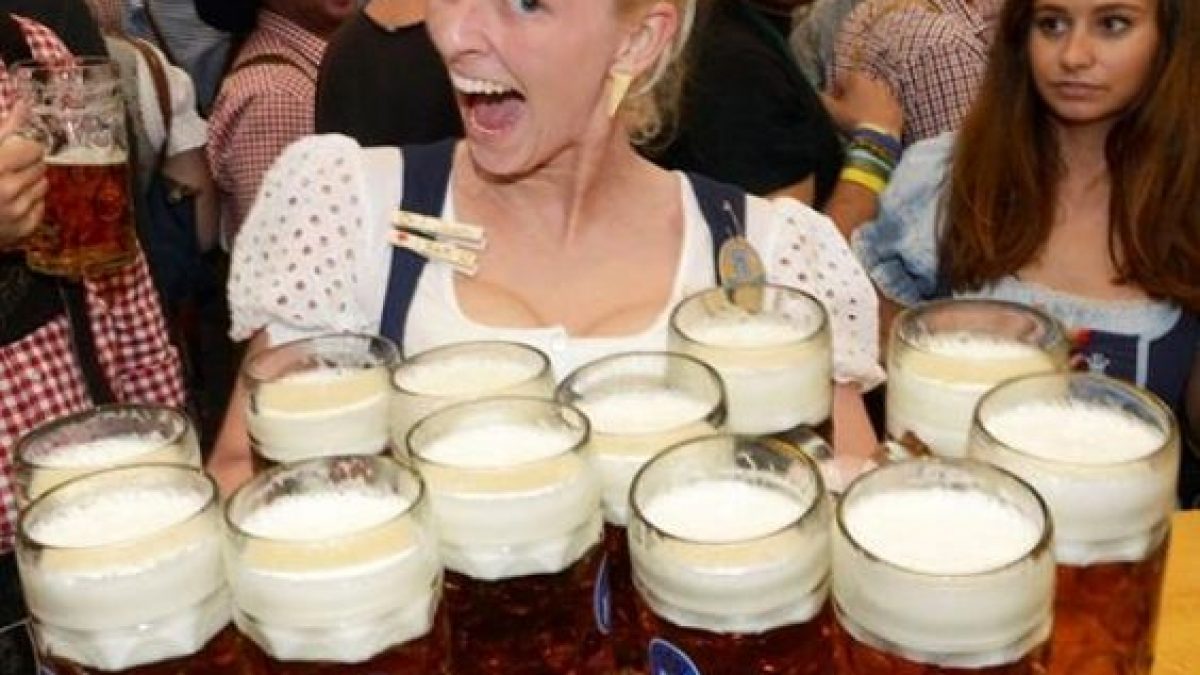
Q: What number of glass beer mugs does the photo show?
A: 13